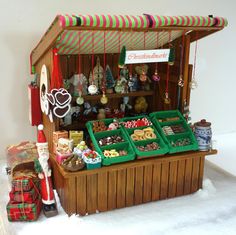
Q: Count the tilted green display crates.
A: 3